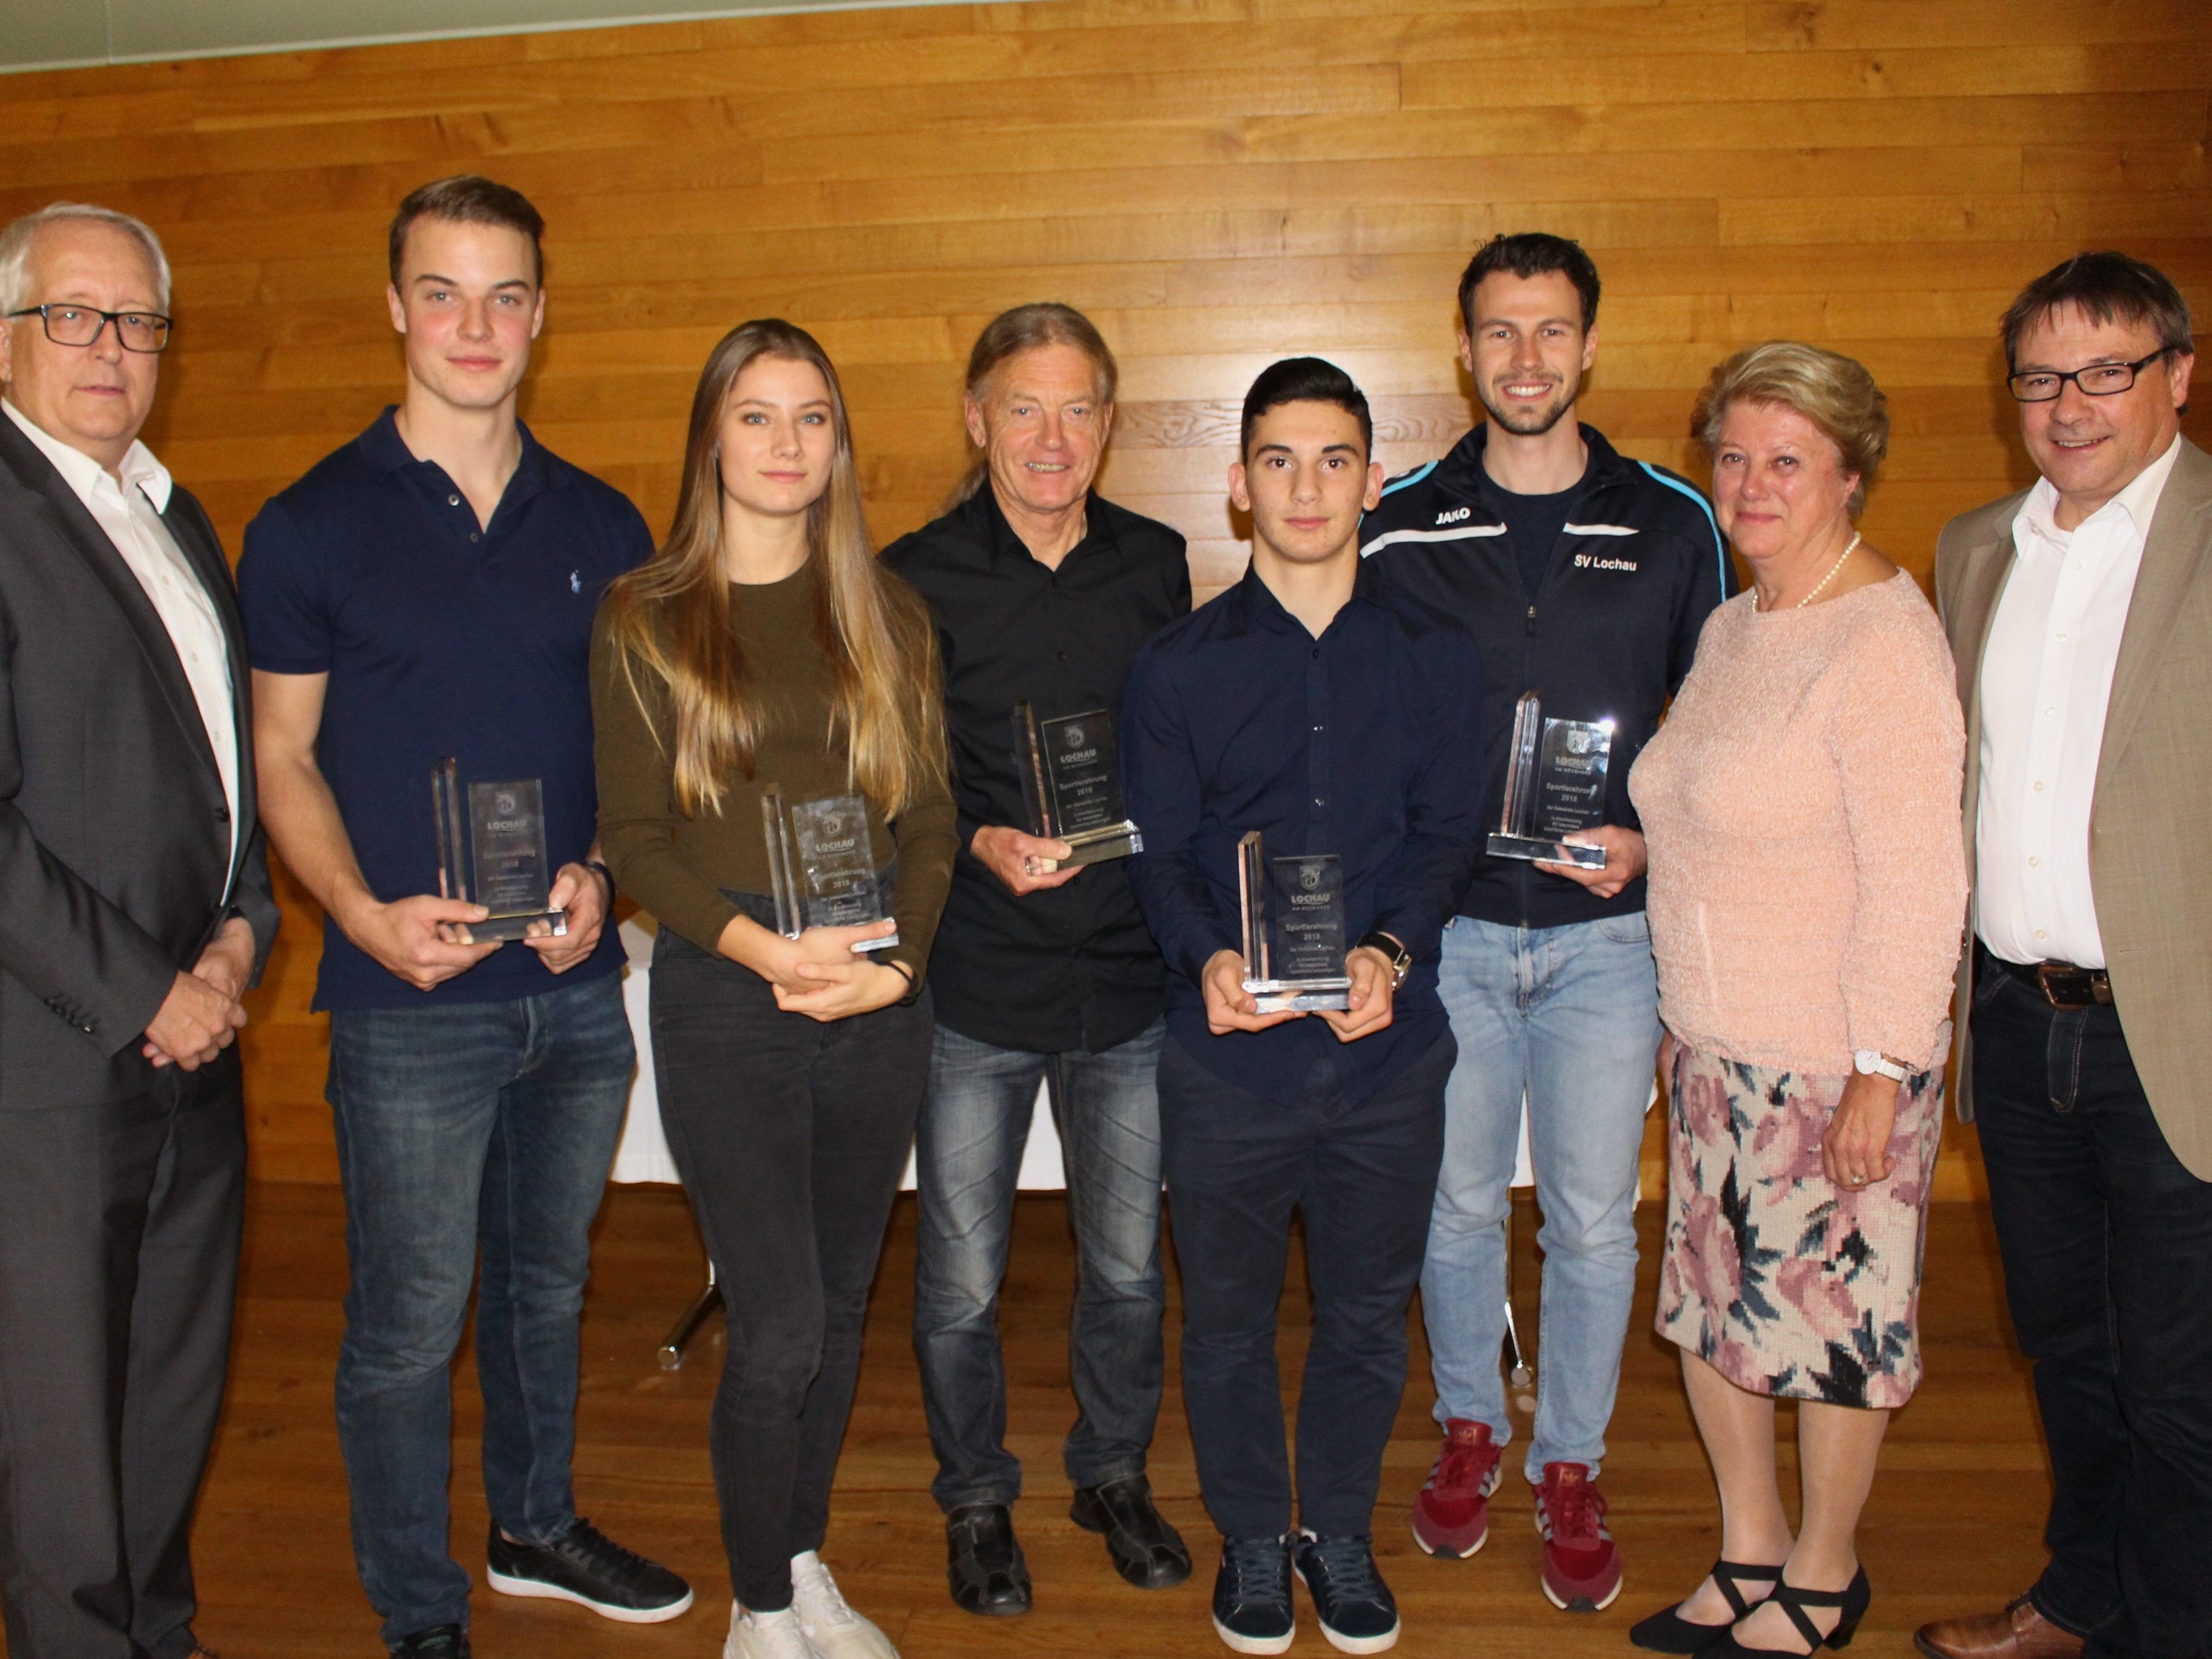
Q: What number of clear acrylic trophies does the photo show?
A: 5